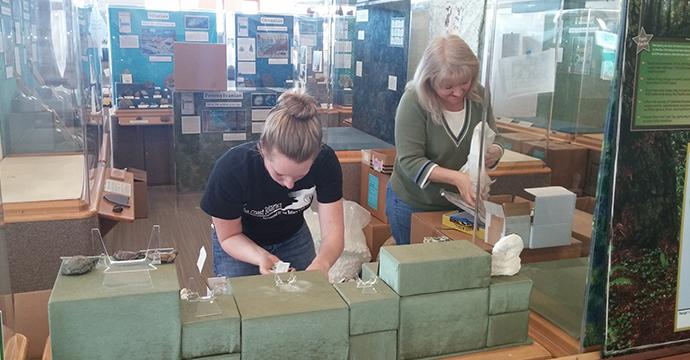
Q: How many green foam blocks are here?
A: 11